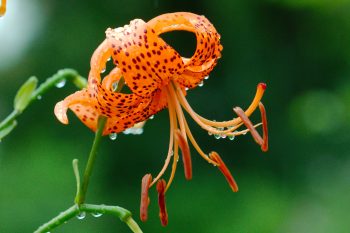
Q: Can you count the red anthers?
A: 6